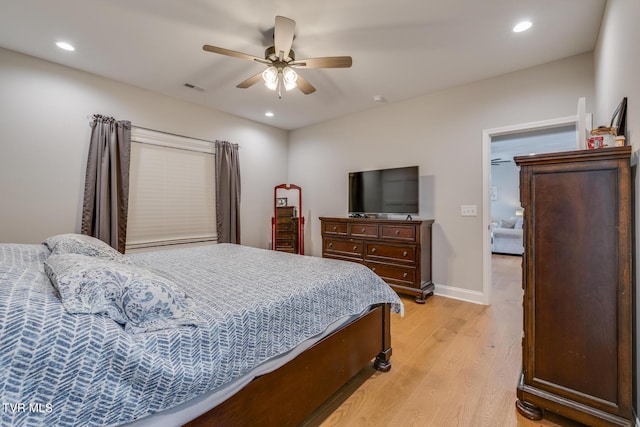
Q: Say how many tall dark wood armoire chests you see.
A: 1